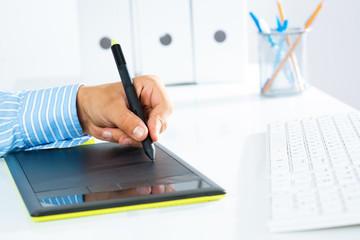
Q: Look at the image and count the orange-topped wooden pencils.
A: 2